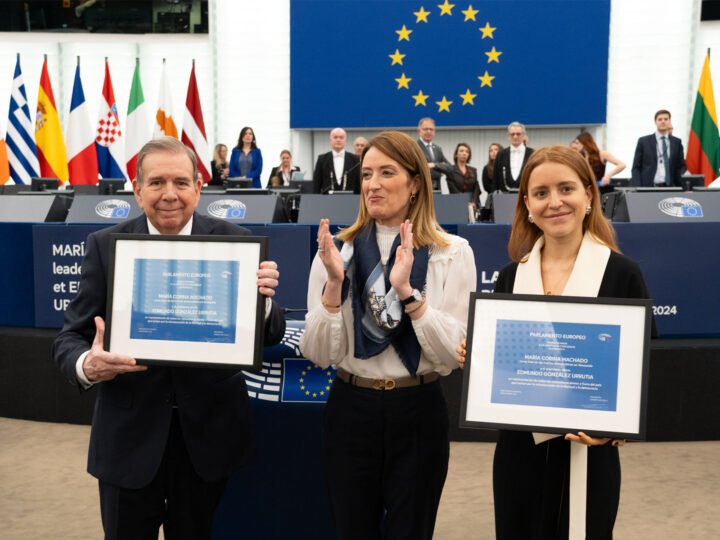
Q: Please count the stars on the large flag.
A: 12